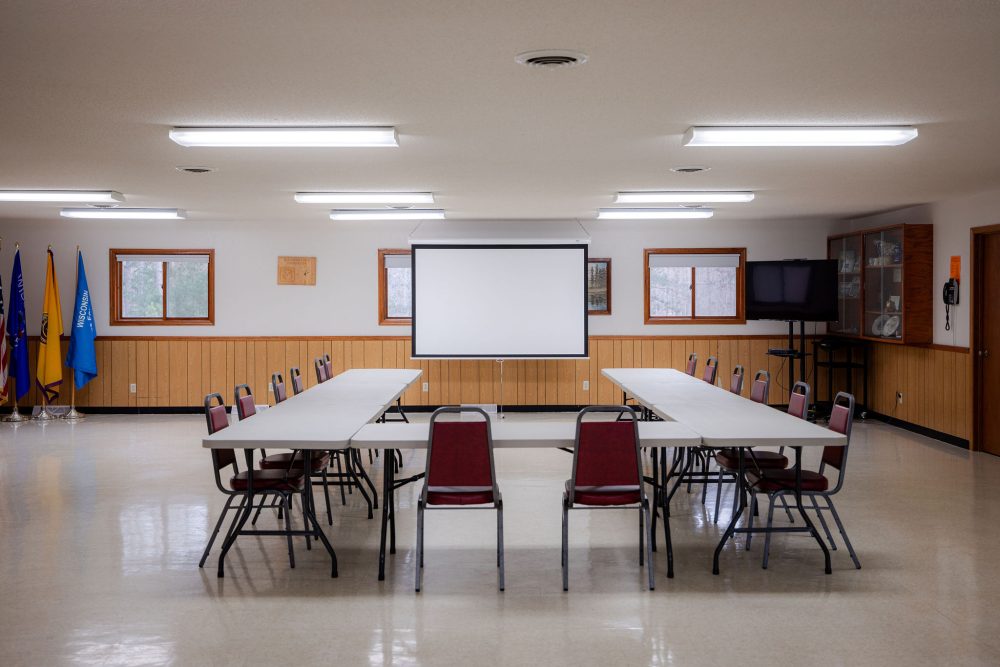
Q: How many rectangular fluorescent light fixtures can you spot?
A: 8